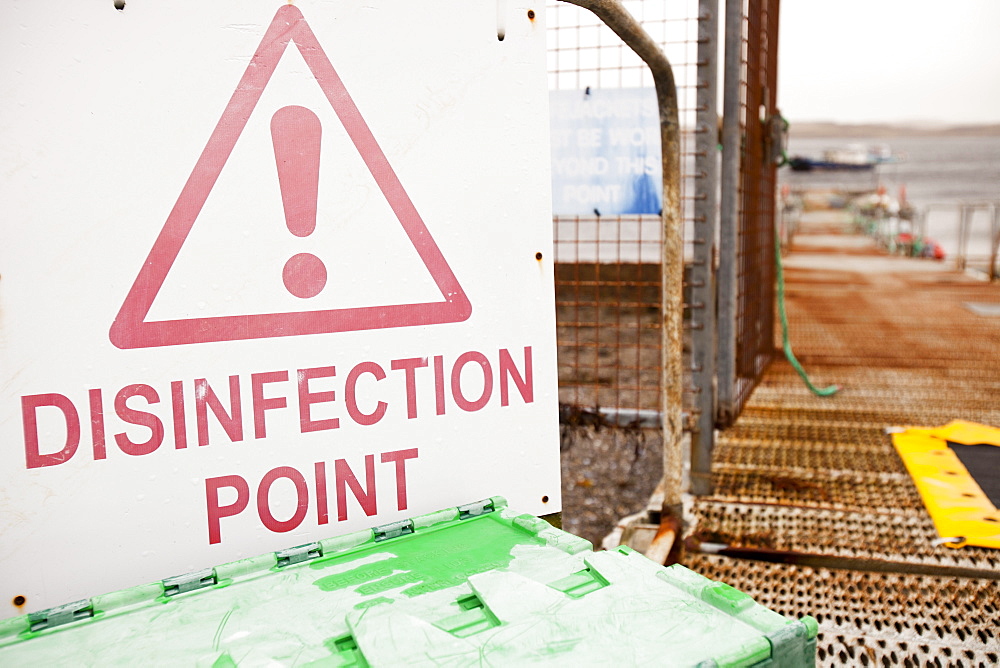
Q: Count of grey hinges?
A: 5